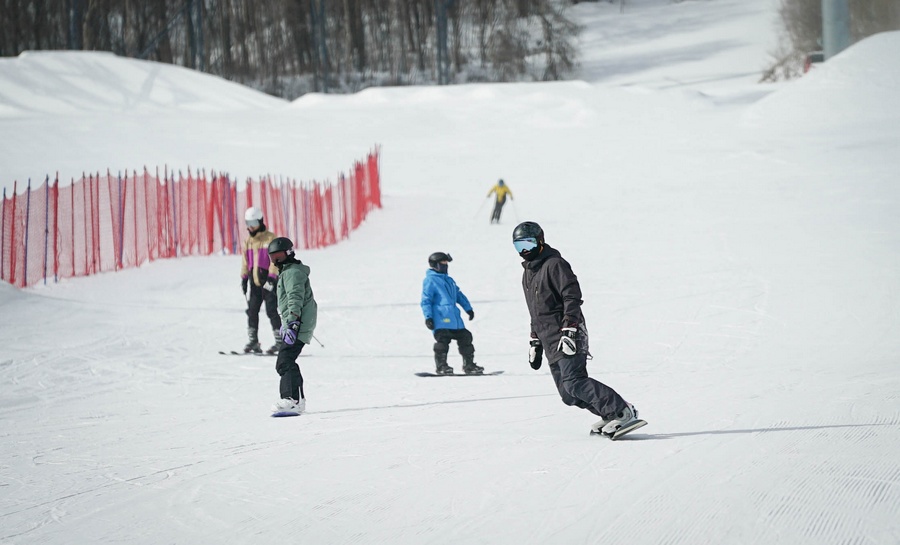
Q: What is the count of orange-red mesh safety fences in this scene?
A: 1